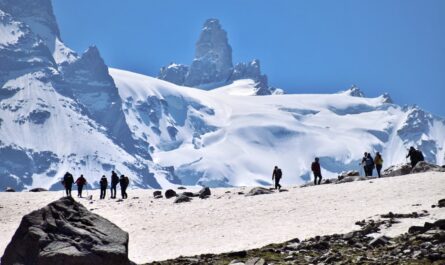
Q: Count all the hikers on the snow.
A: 11